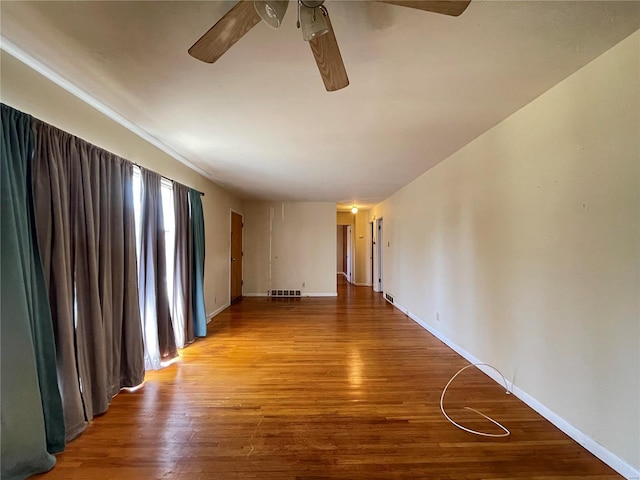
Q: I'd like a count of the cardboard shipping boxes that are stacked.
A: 0